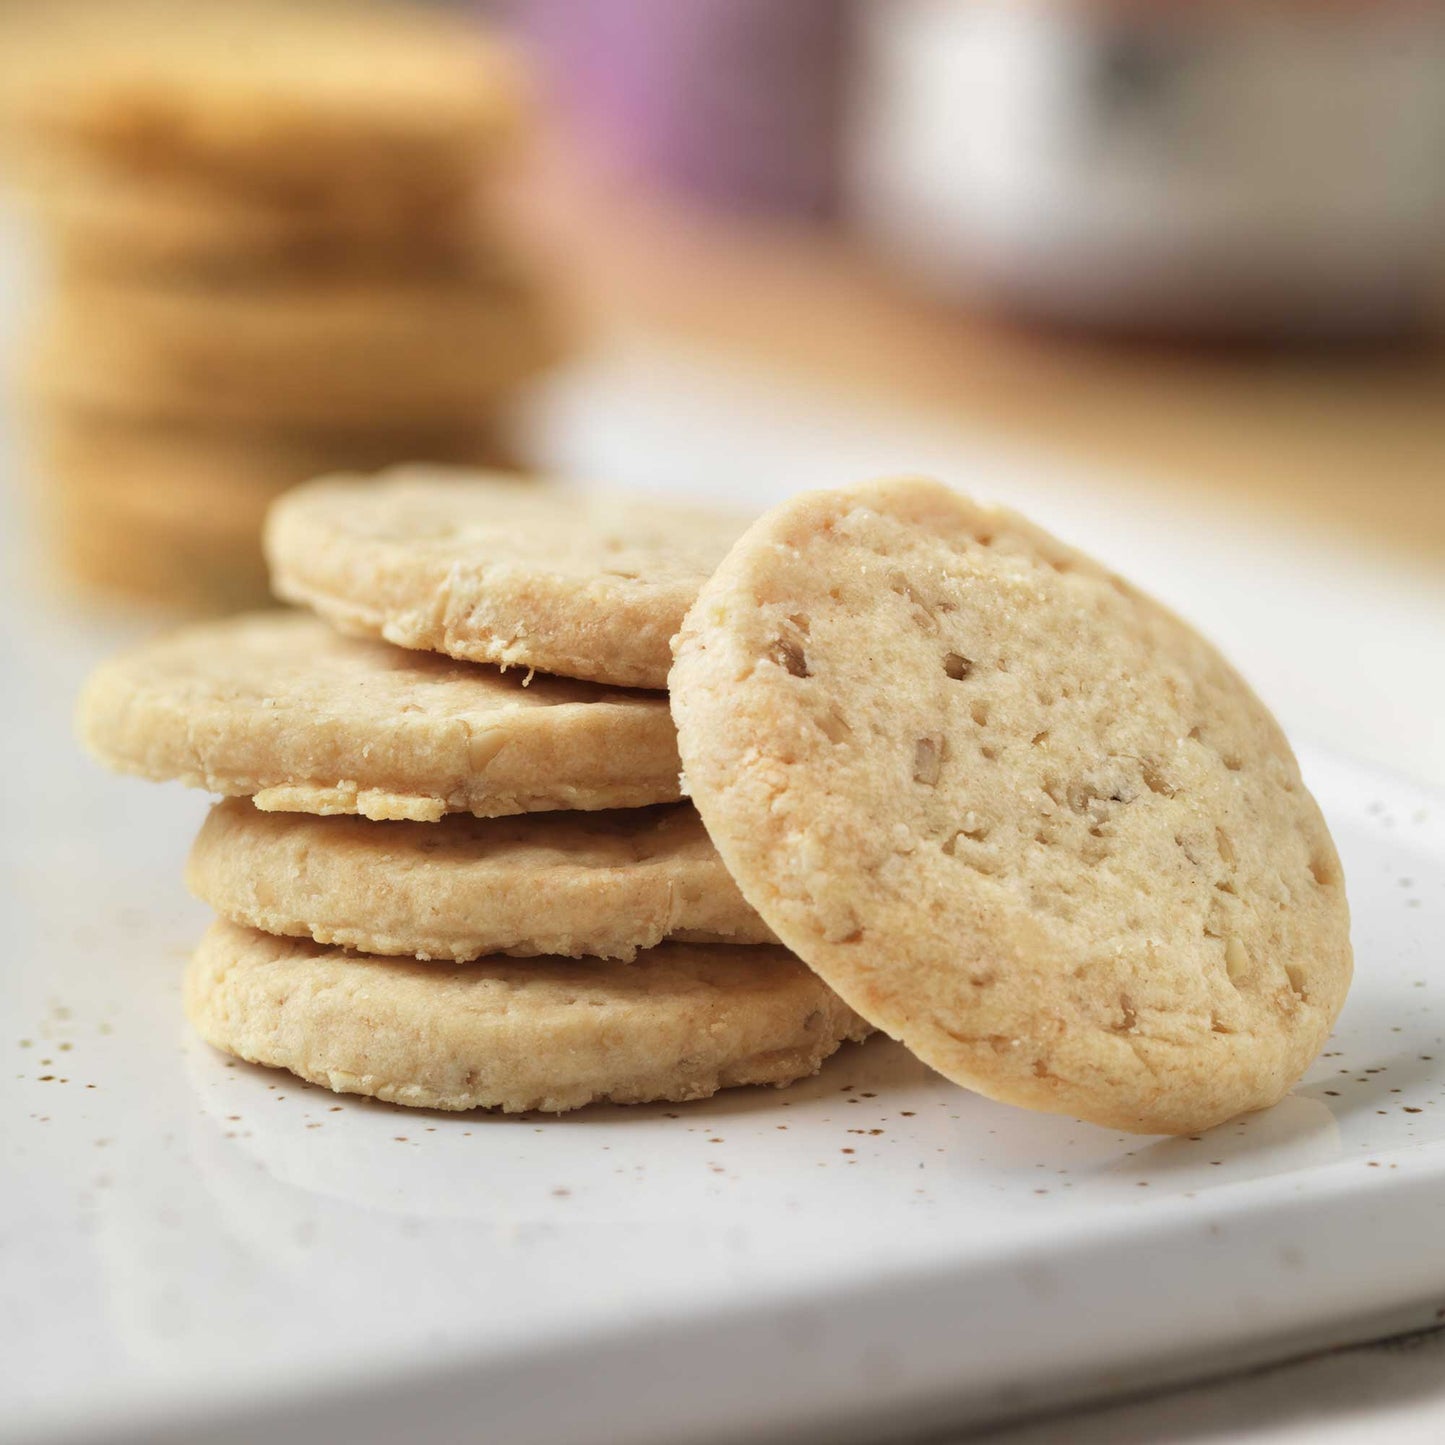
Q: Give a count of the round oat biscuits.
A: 5